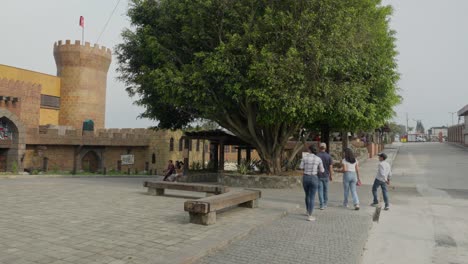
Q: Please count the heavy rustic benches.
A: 2